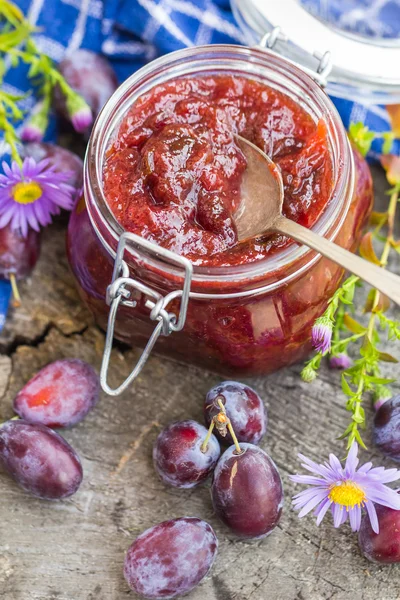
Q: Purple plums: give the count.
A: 11